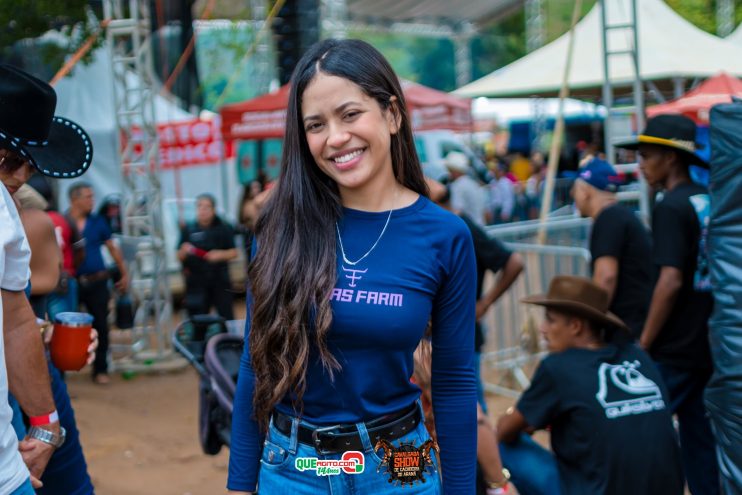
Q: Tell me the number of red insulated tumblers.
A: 1